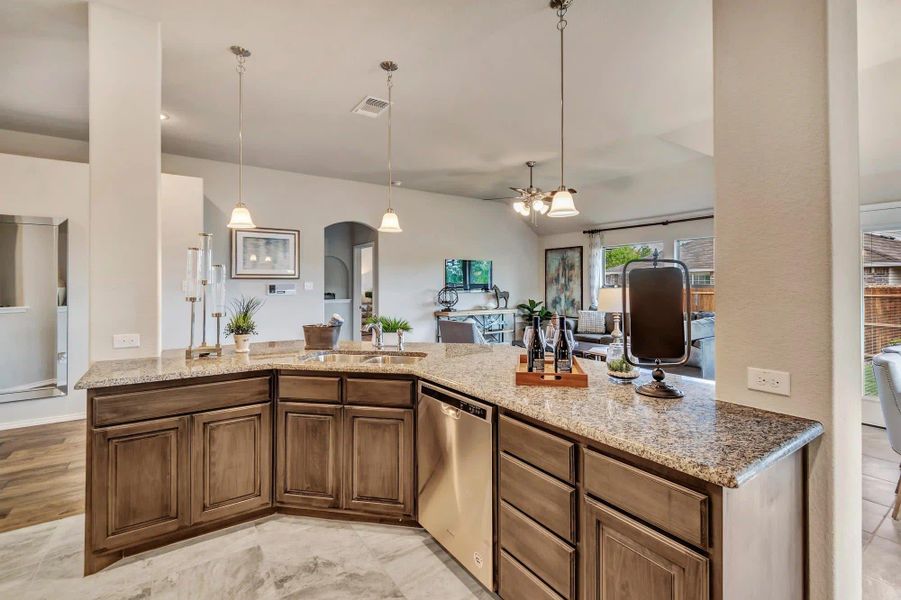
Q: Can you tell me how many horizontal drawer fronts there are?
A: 8